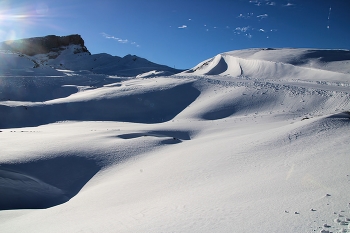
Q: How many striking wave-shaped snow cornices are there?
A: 1